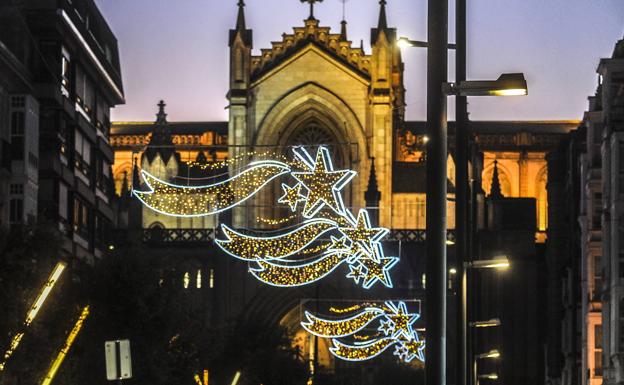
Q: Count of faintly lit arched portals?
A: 1